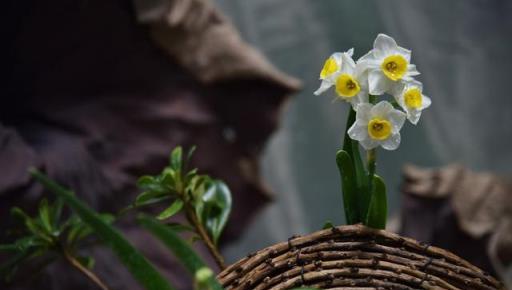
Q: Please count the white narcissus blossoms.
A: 5